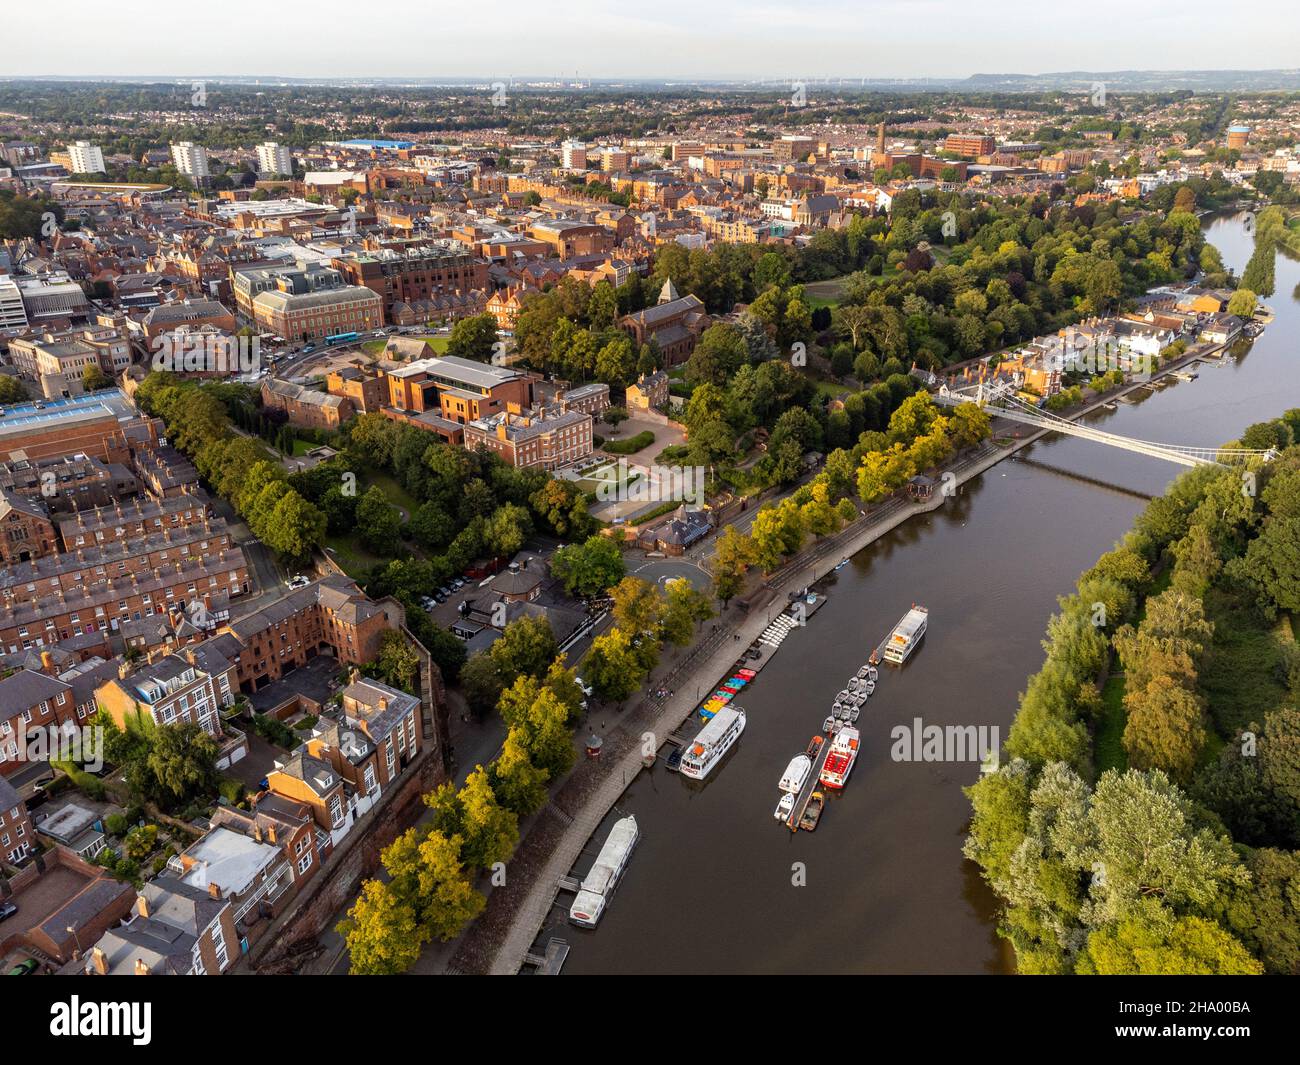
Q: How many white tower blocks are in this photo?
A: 3